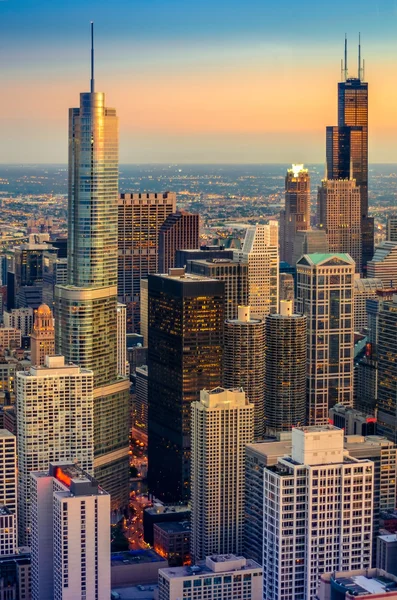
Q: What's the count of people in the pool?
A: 0